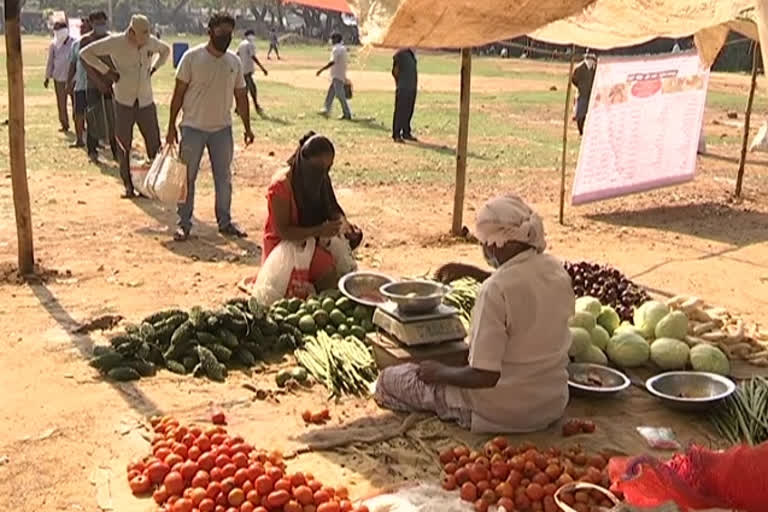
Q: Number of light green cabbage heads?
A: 12